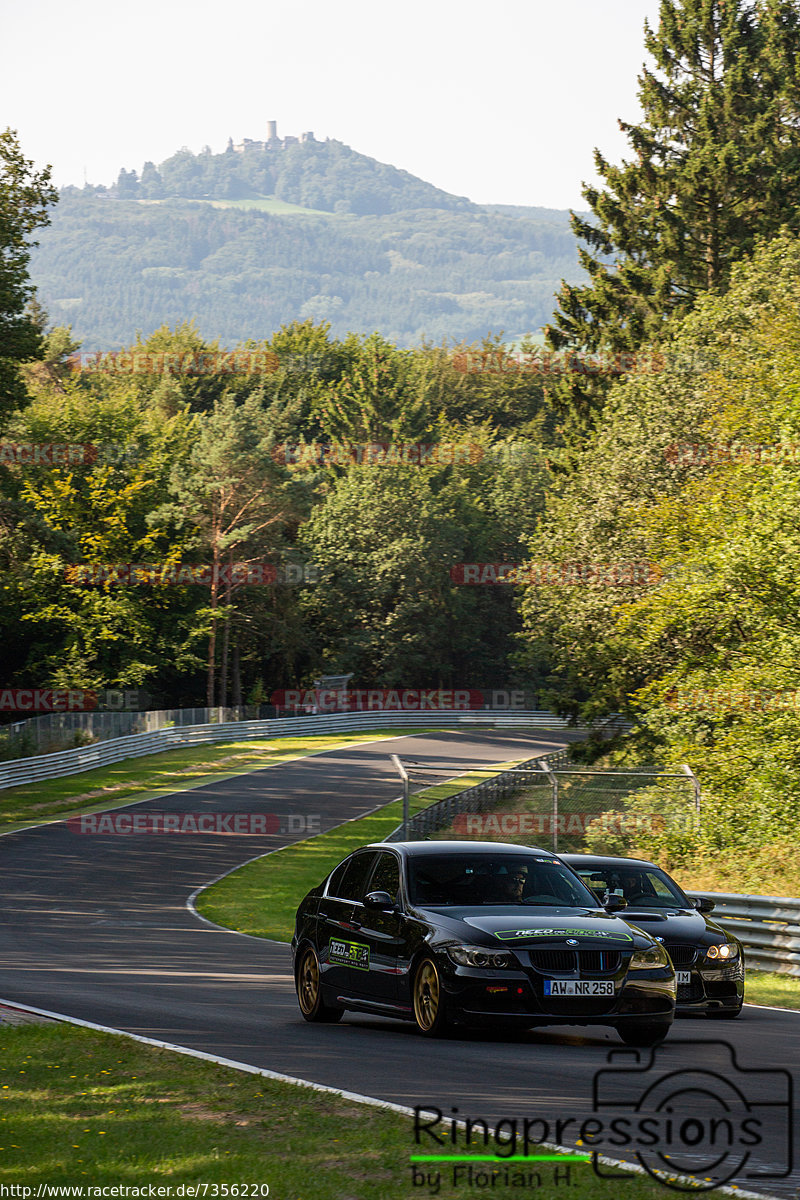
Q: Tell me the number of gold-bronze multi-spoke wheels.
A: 2